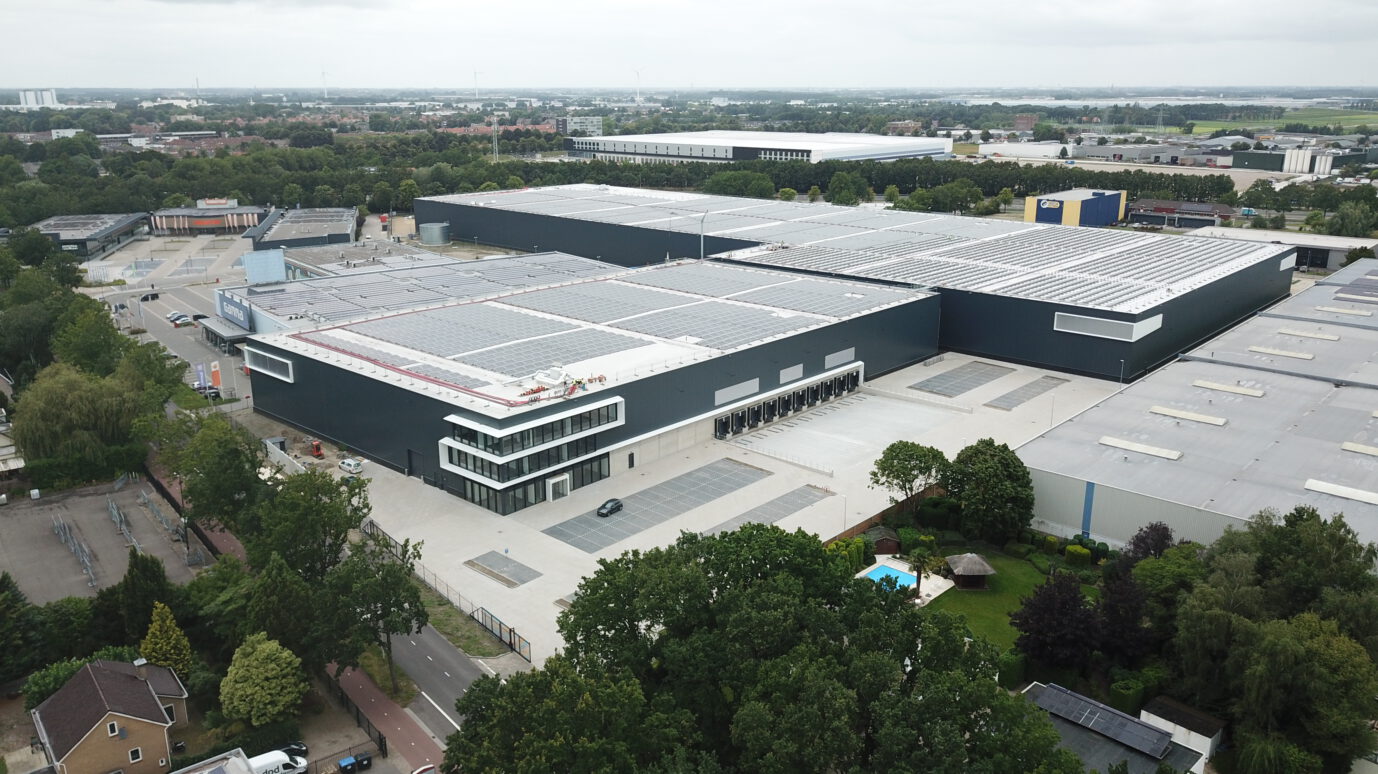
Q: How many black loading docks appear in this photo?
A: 10